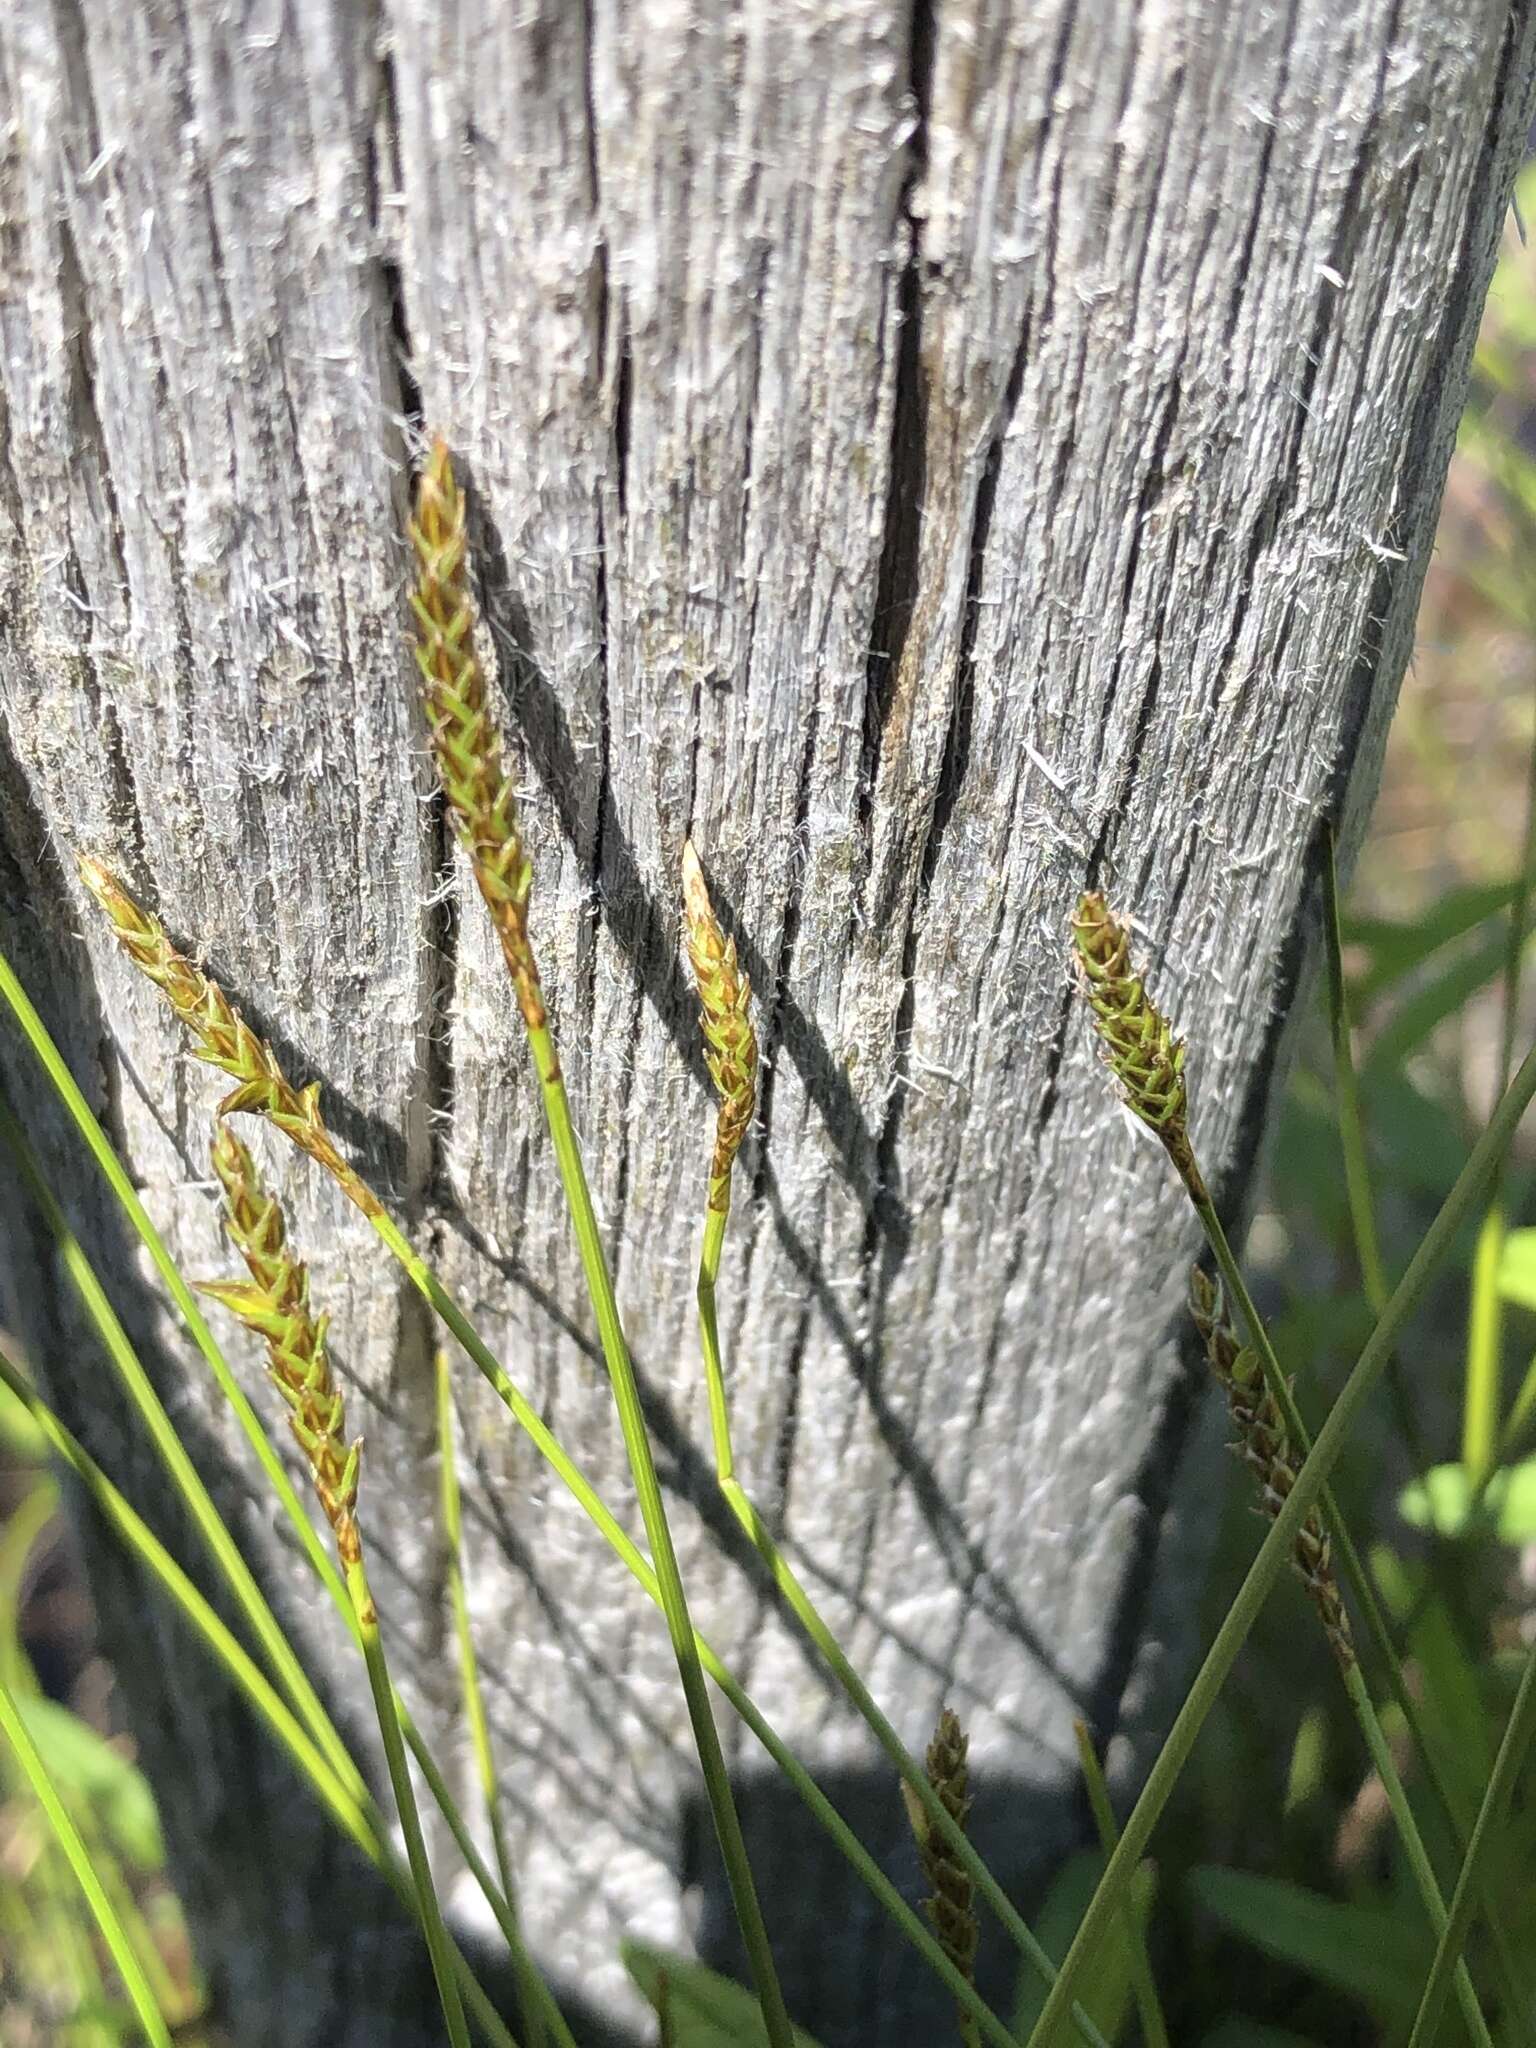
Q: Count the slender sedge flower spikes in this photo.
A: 7